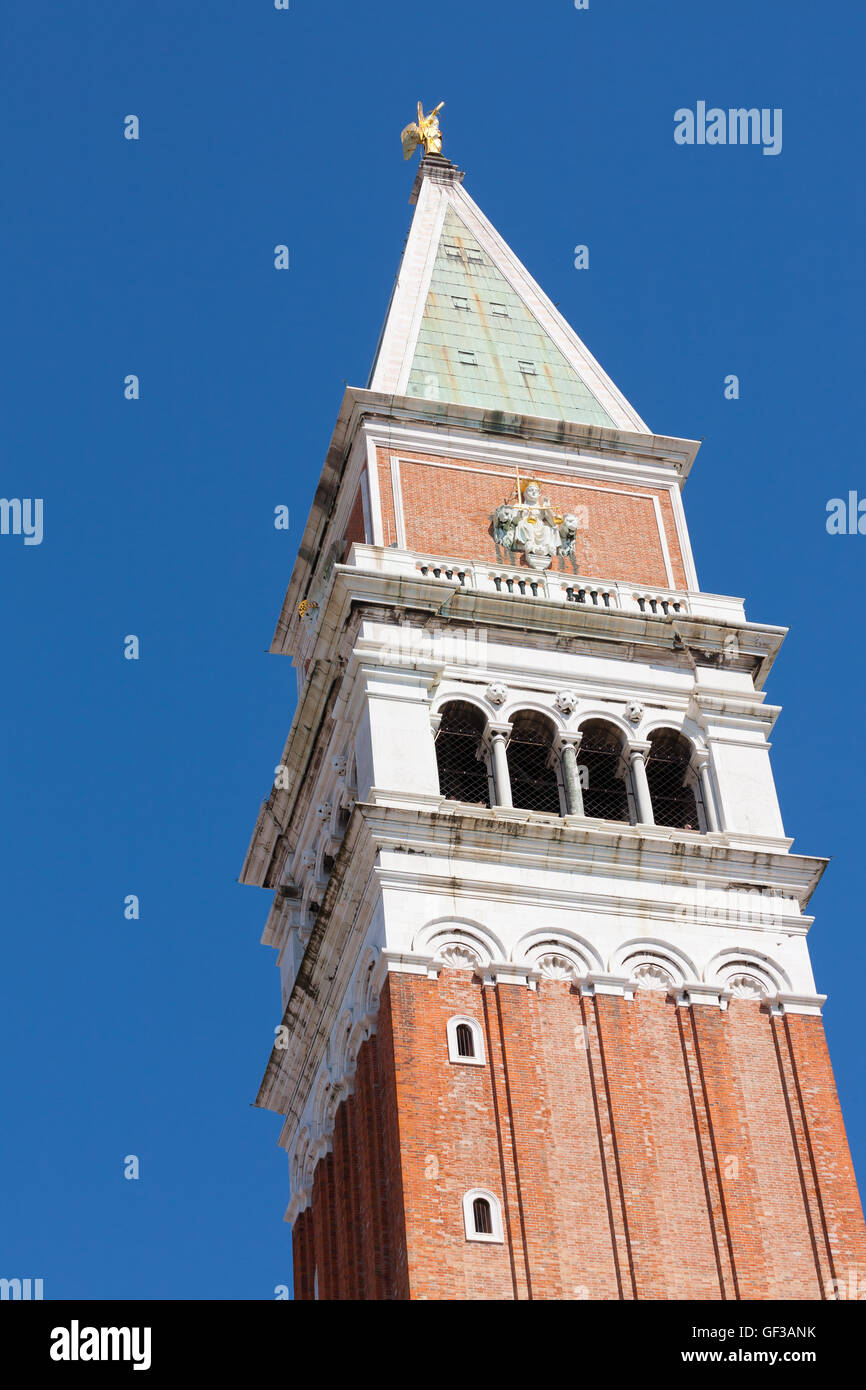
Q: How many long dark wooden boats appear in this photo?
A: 0